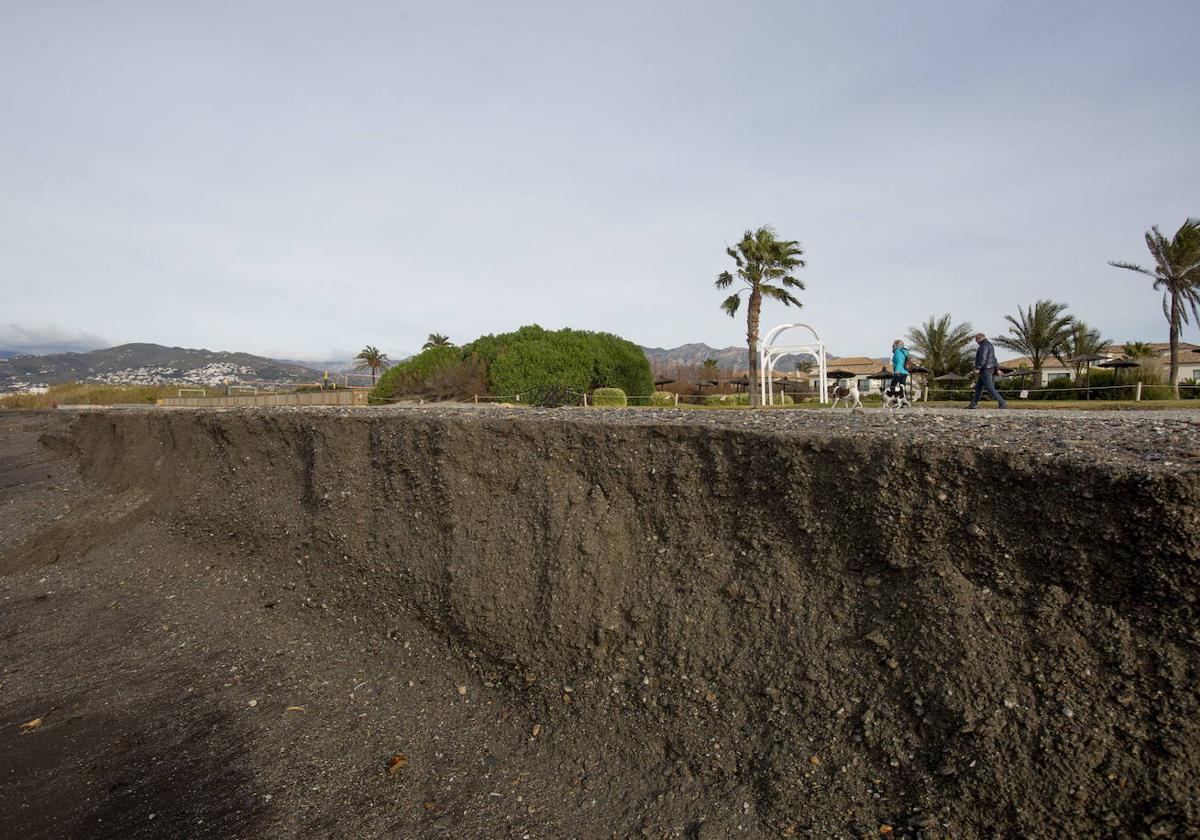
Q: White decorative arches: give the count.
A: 1